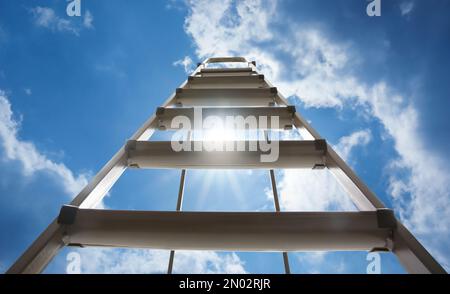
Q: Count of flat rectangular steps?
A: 6